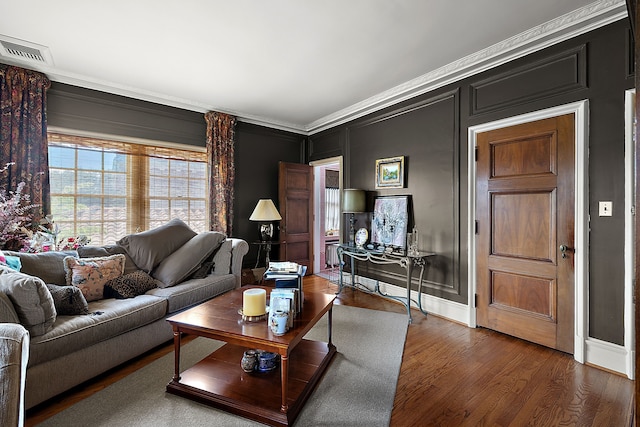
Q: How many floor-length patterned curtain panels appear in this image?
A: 2